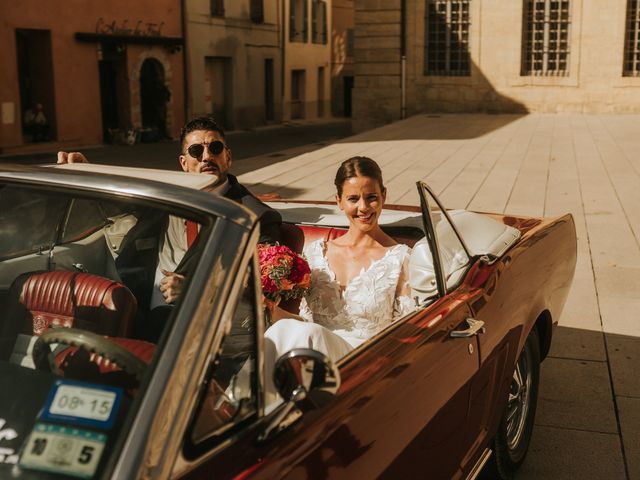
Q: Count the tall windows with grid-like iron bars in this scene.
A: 3